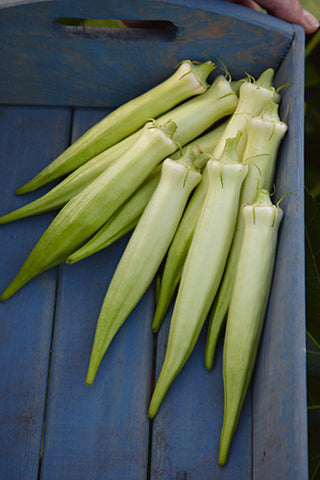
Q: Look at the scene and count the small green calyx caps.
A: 8